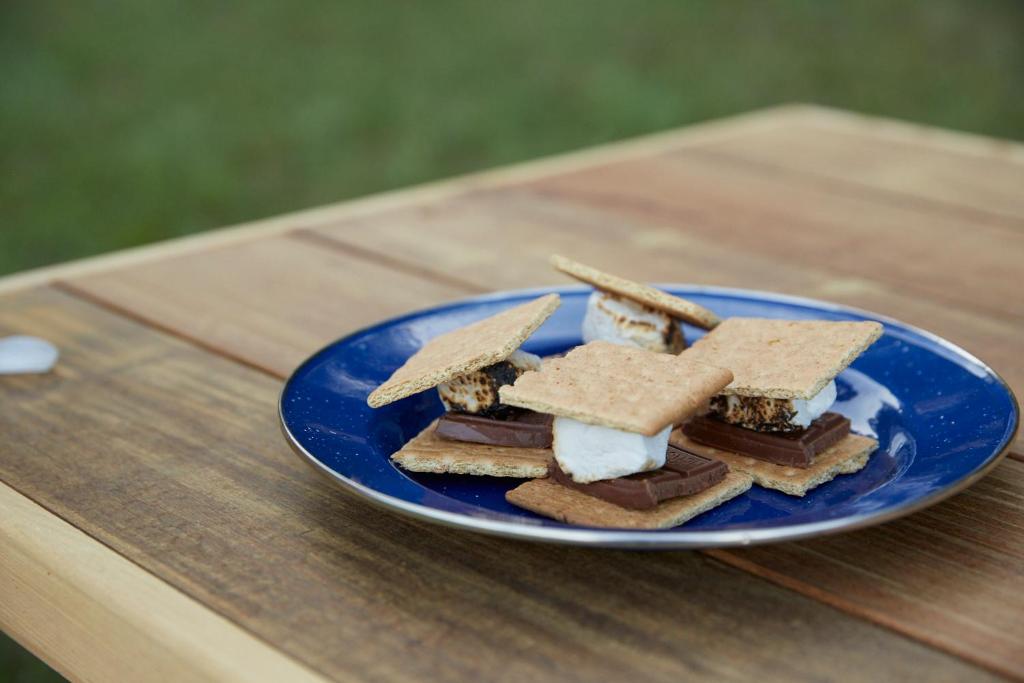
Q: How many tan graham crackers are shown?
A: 7